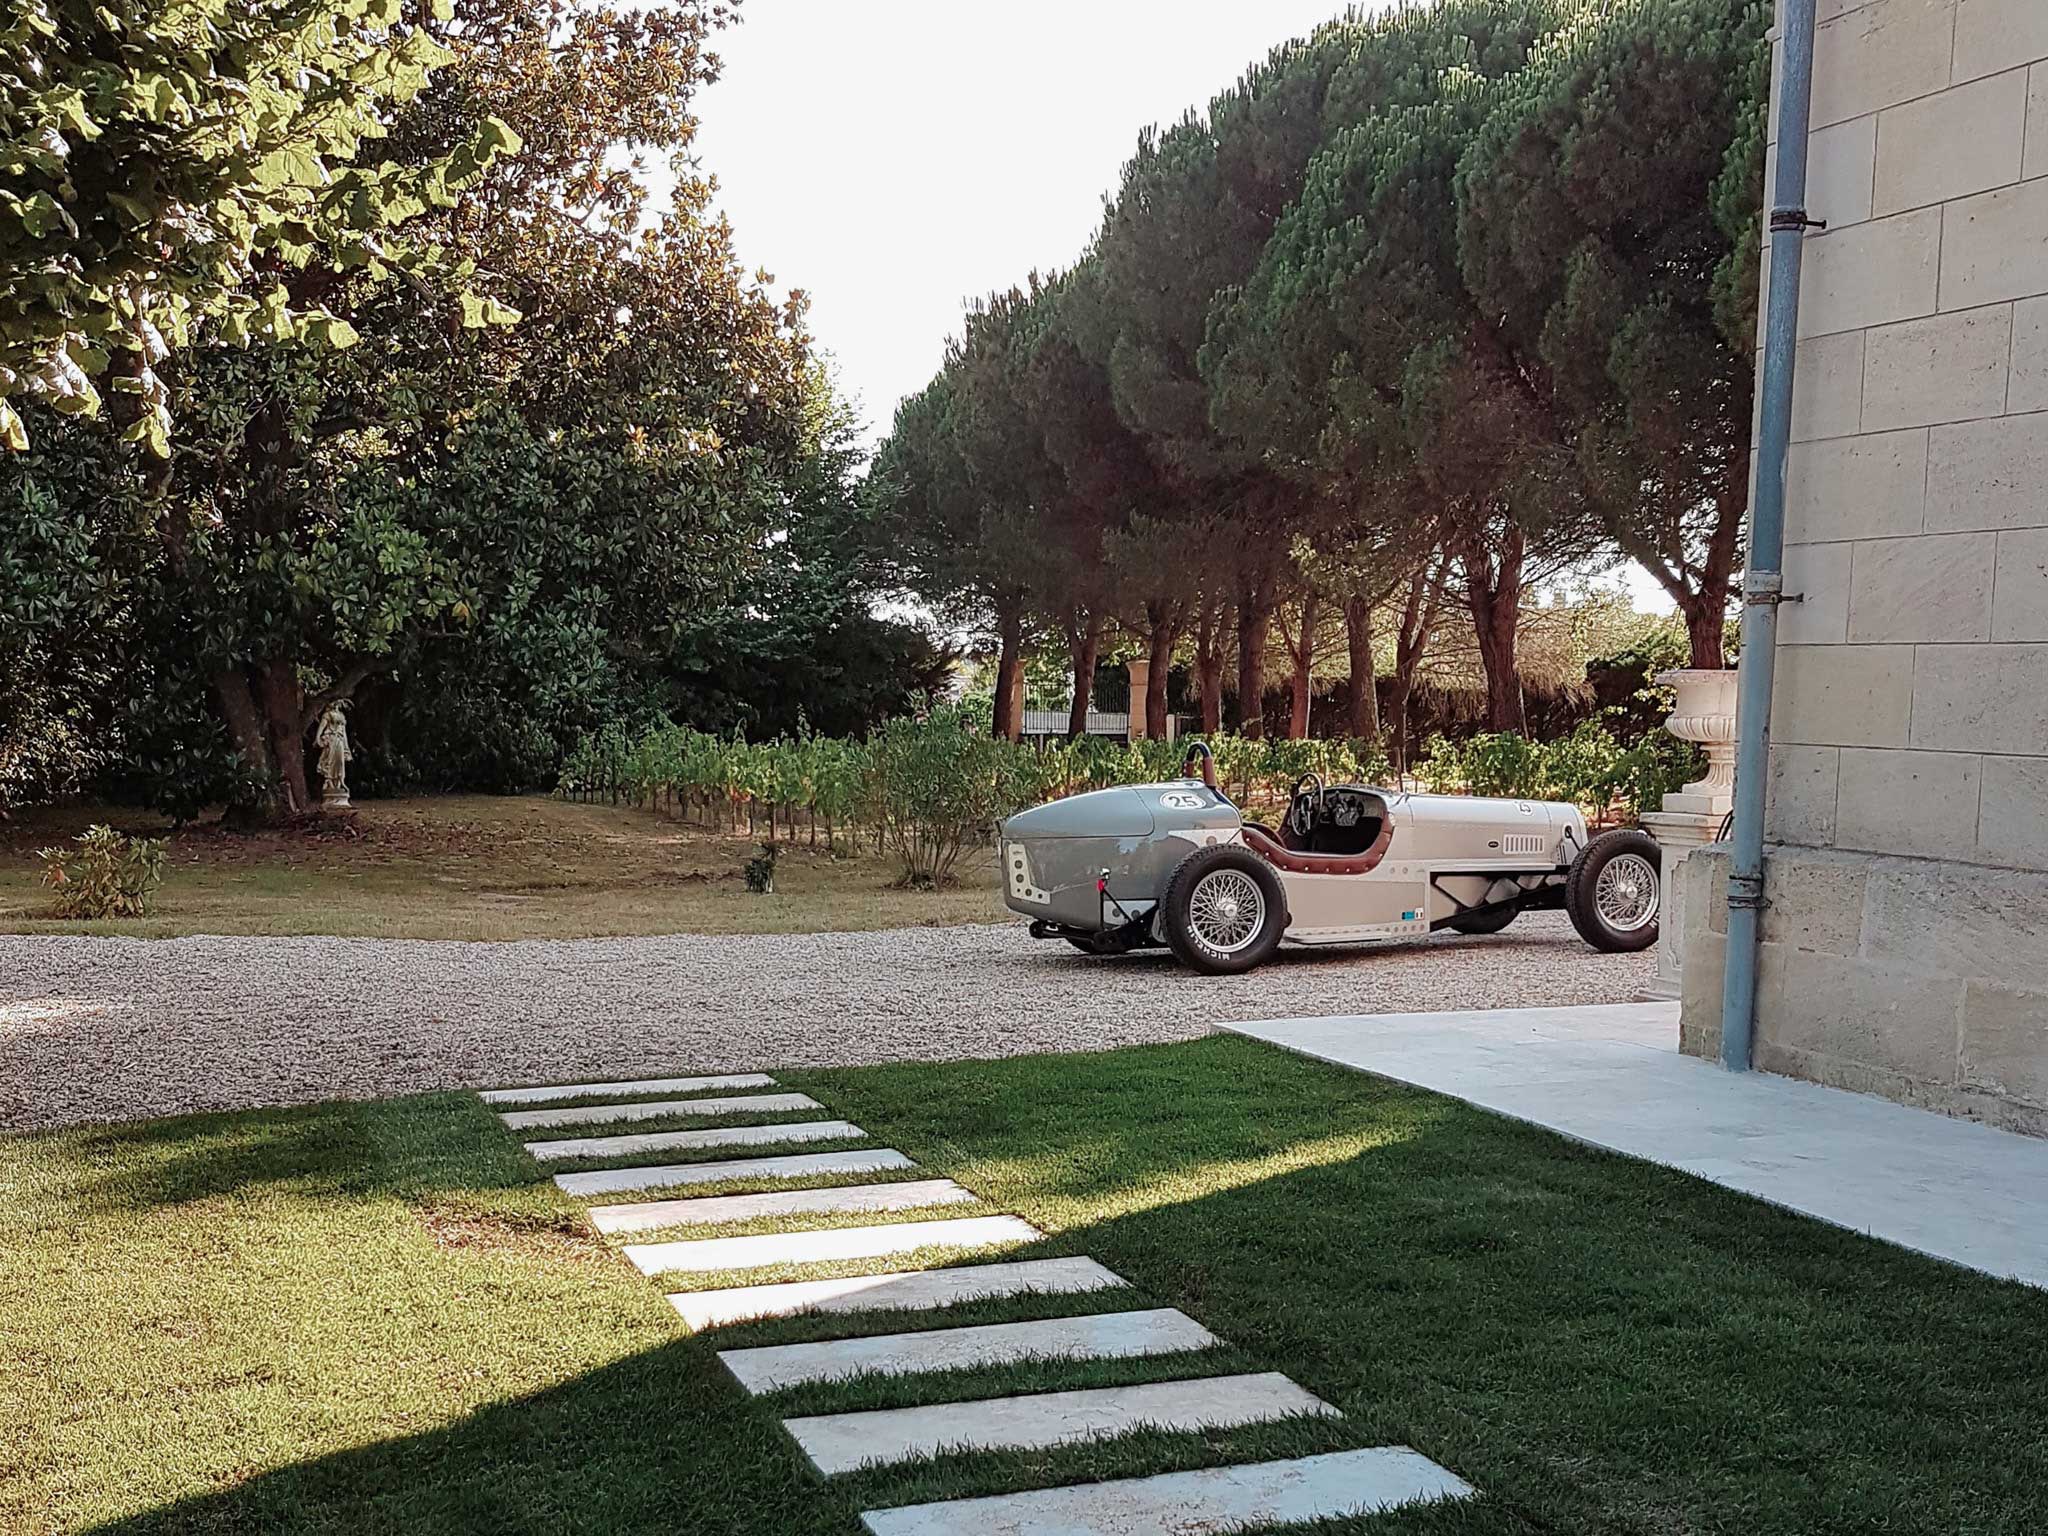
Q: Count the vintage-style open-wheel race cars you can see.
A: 1